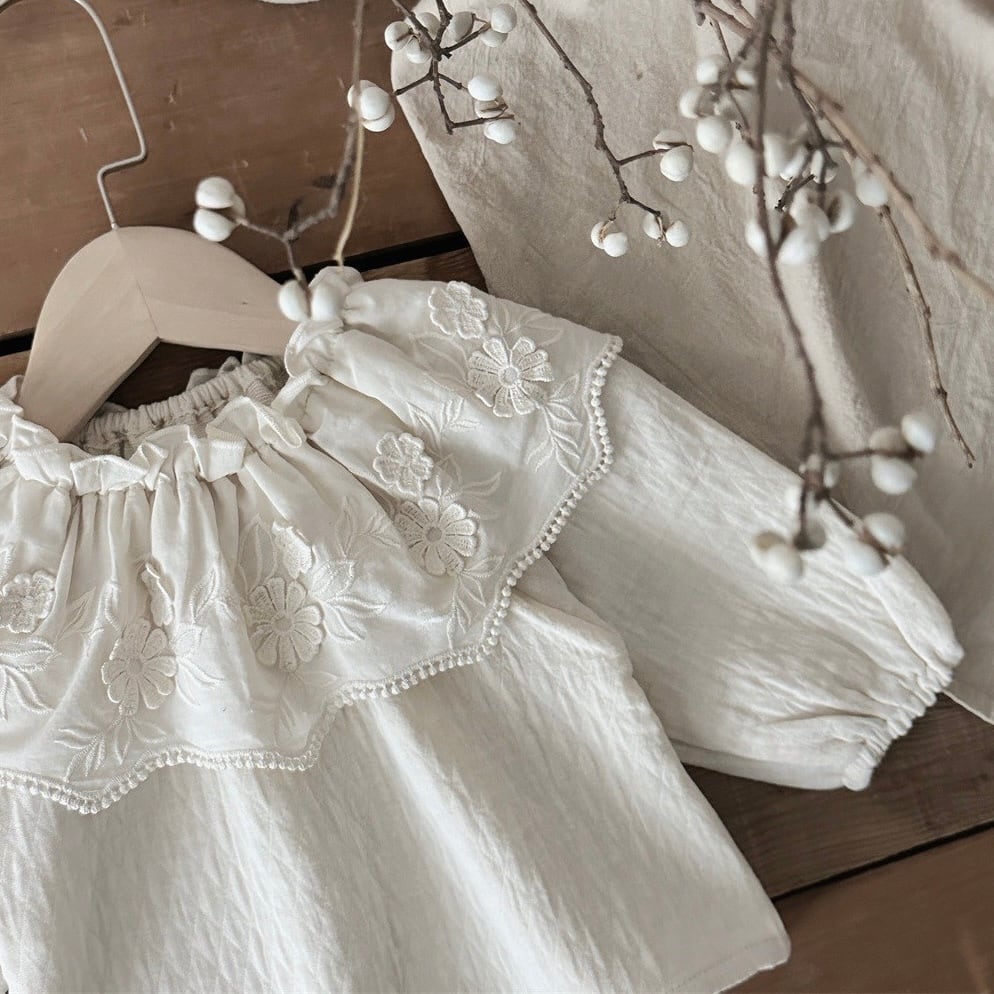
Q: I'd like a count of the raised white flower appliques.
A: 9